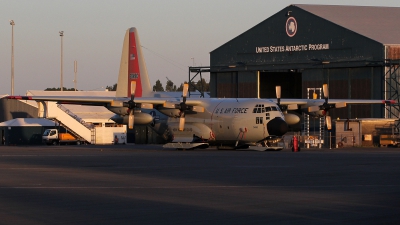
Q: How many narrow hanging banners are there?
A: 0